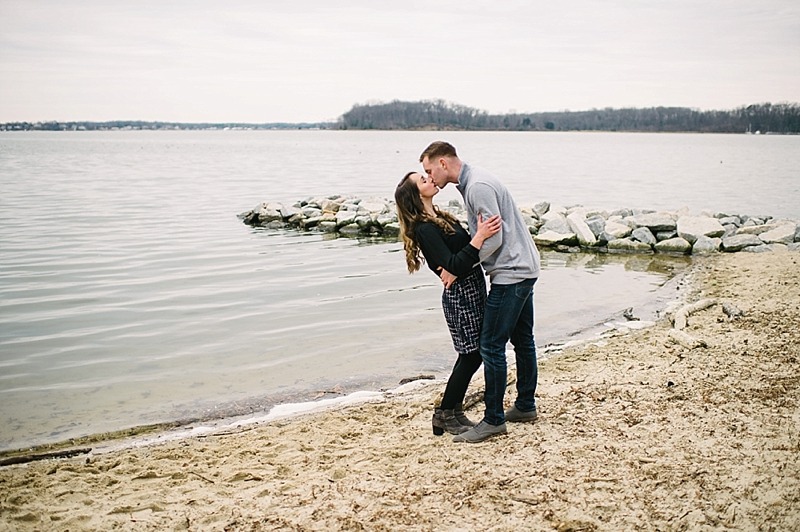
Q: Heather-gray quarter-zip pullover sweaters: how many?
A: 1